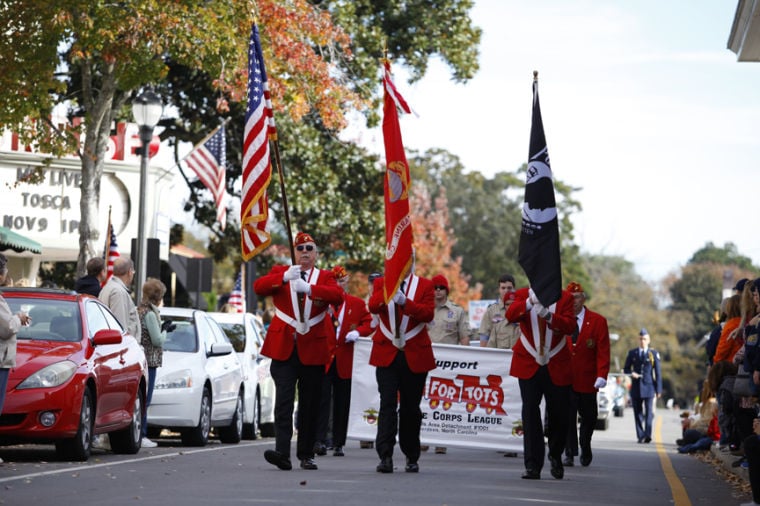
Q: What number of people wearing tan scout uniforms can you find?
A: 3